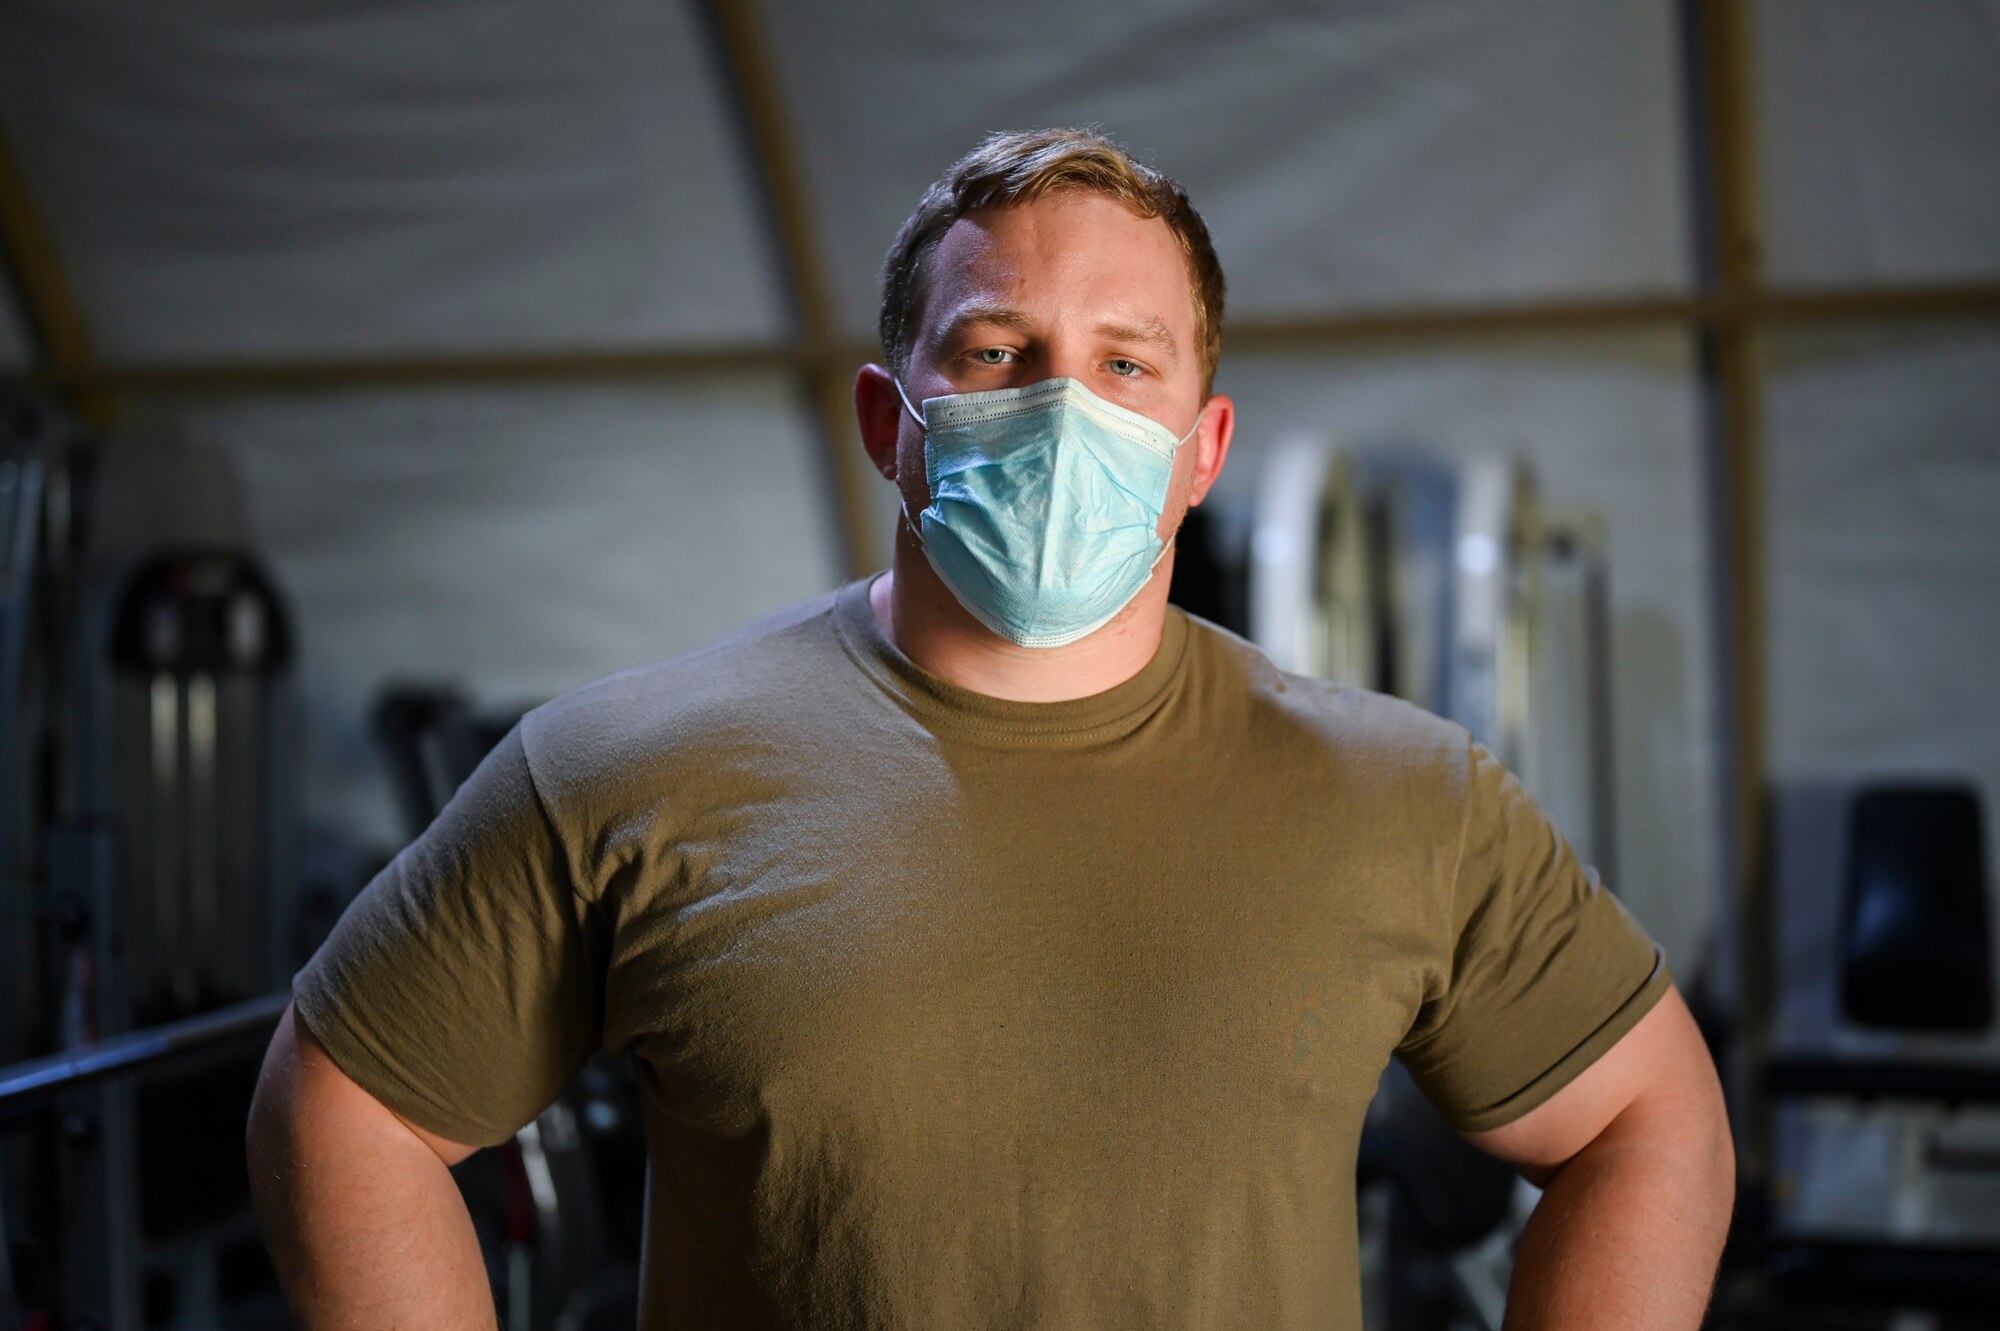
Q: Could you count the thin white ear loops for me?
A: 2